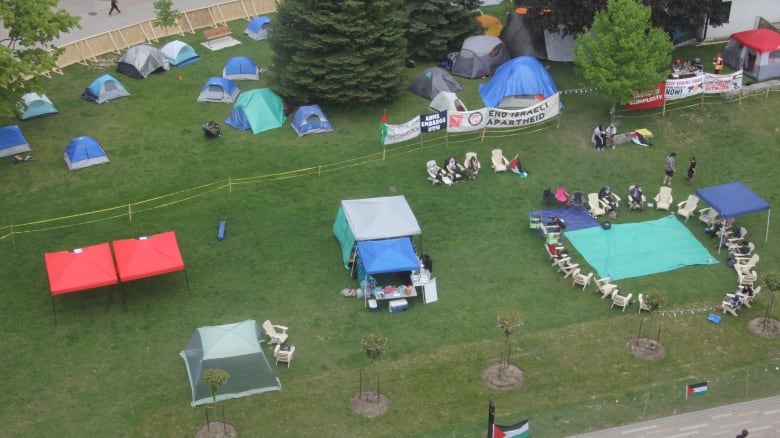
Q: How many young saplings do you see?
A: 5